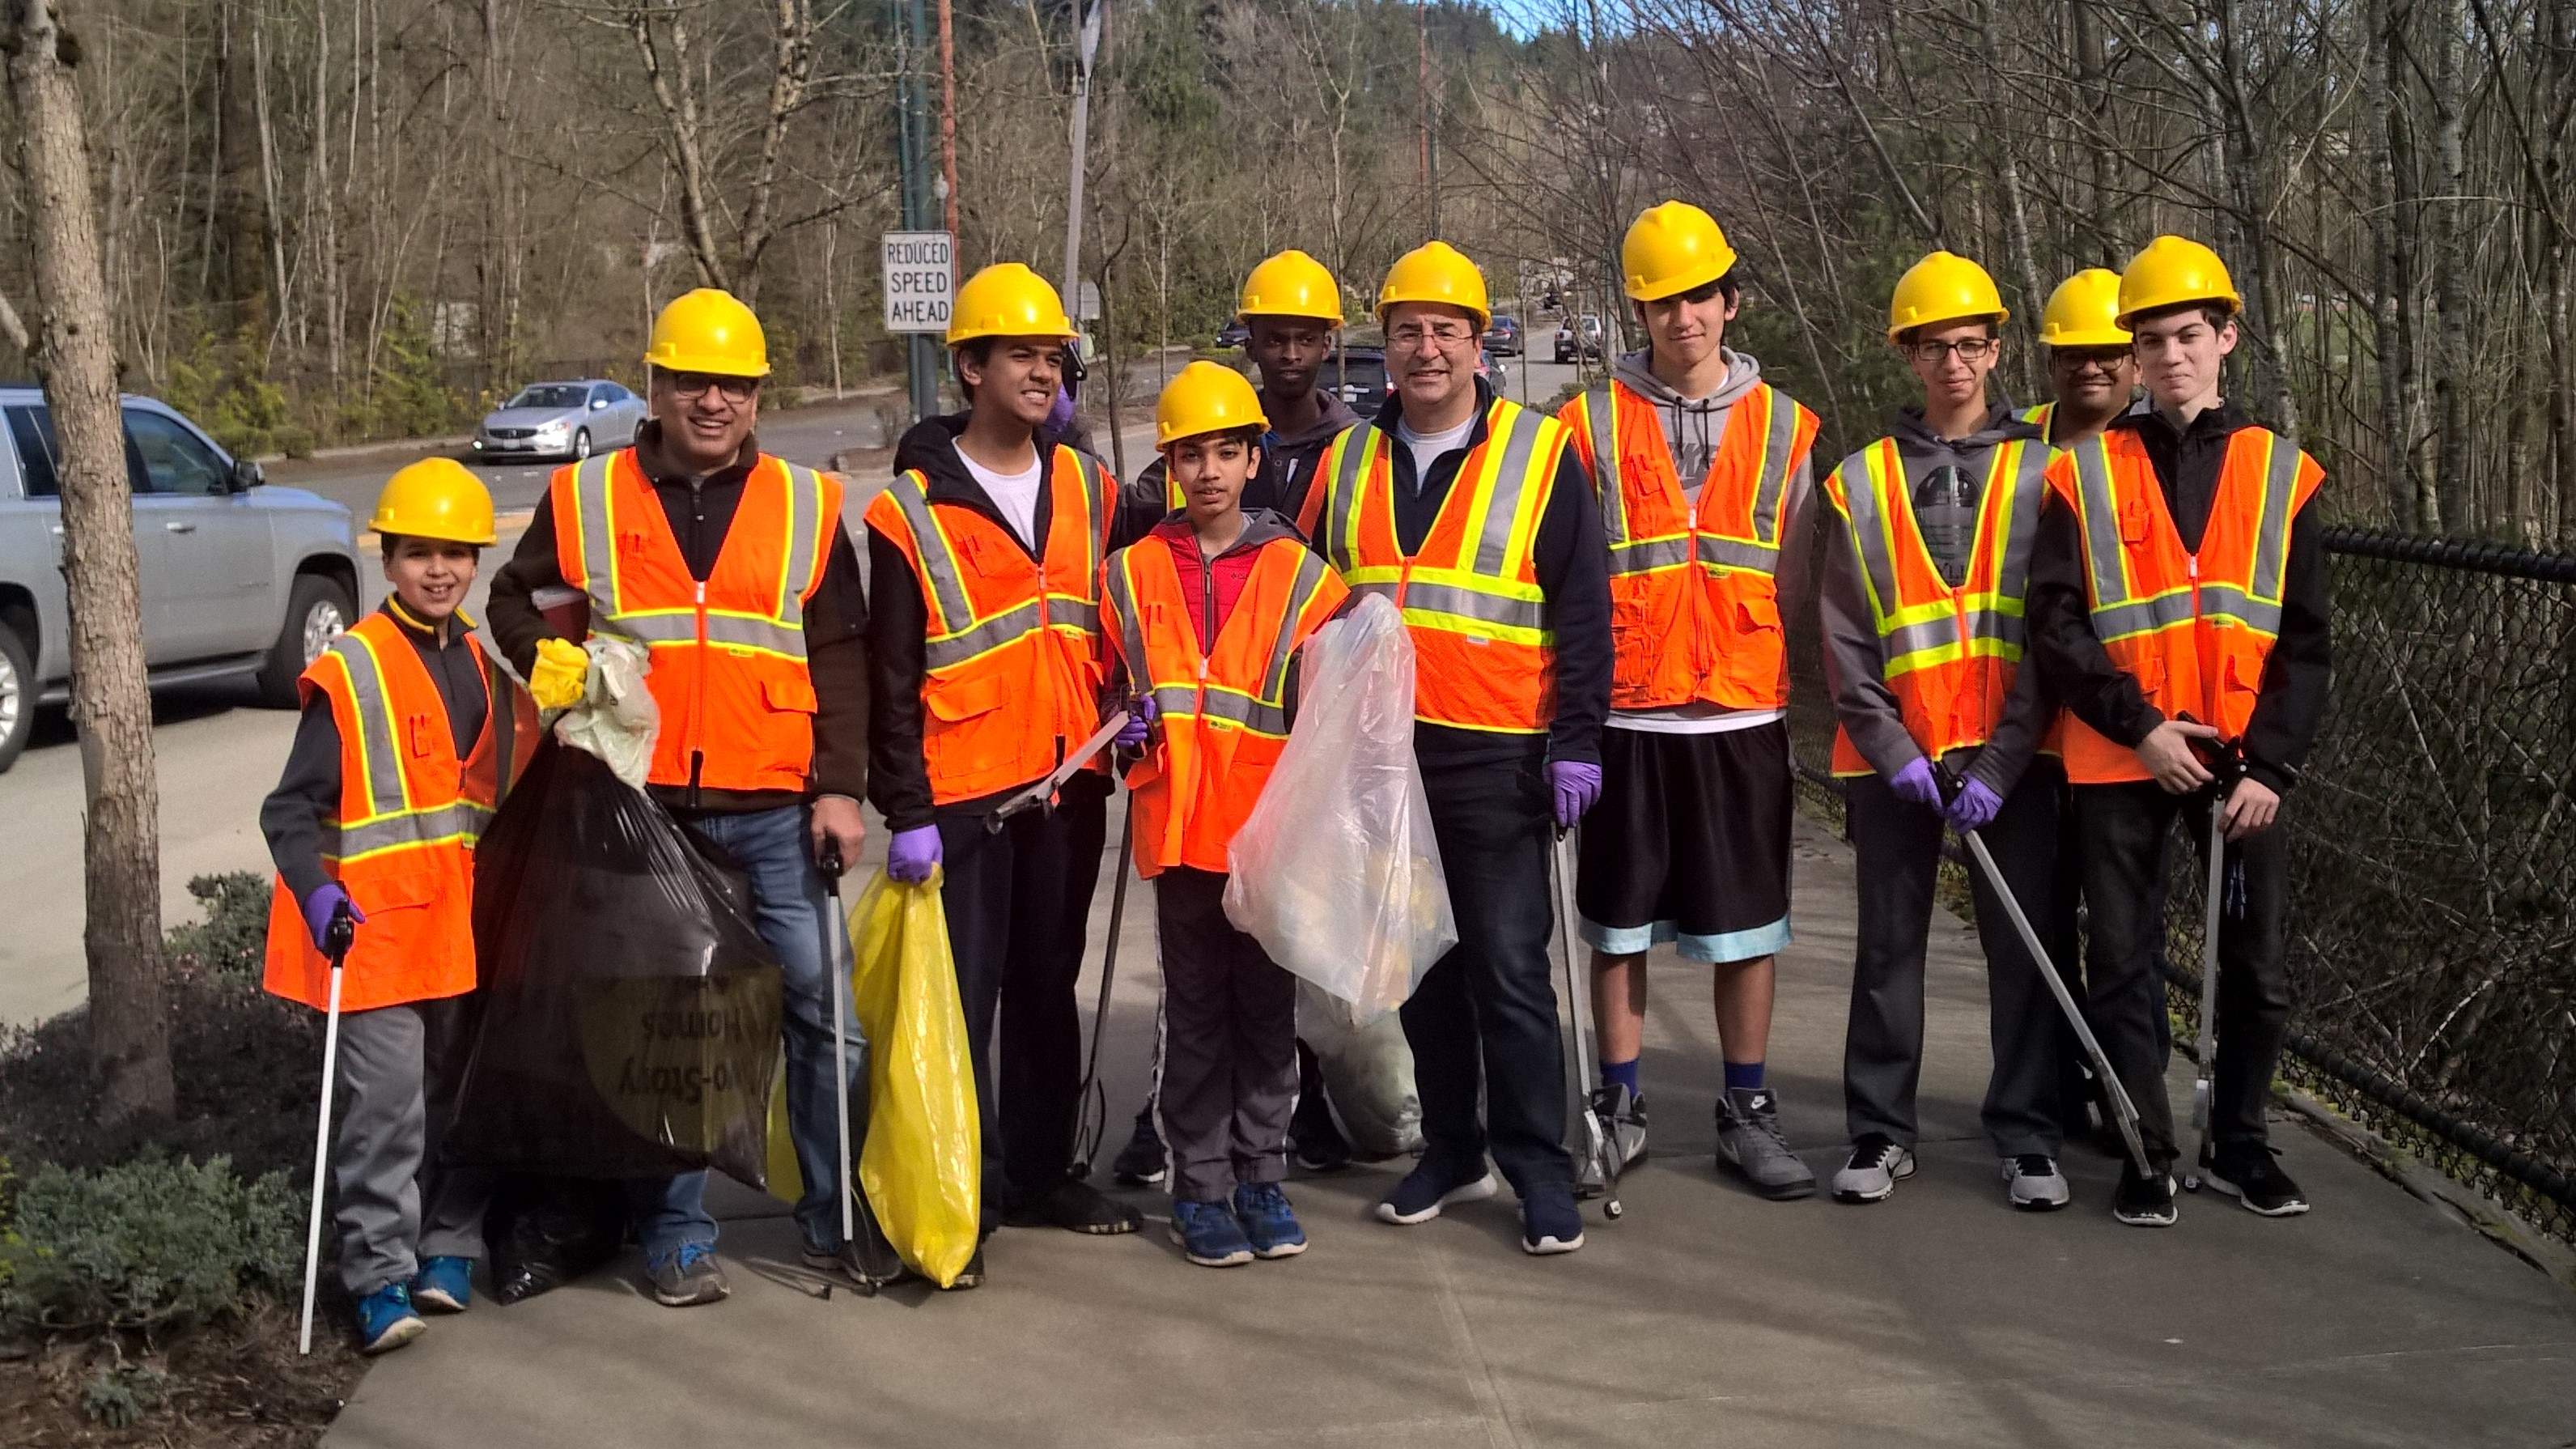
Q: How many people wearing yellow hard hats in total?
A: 10